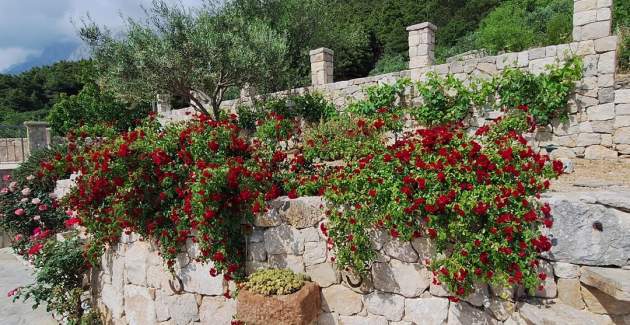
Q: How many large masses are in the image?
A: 2